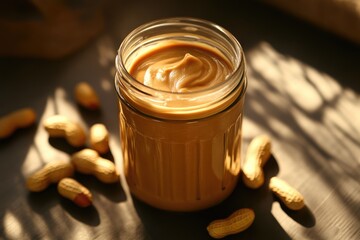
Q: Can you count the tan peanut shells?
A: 10